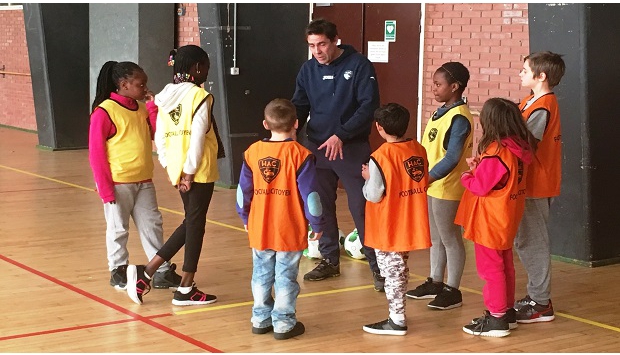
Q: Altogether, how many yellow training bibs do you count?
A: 3